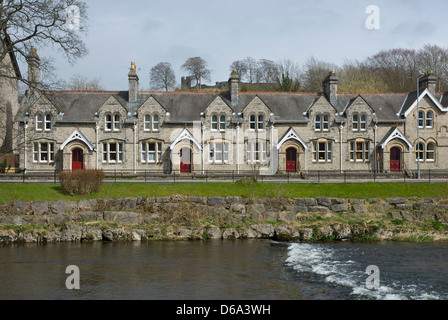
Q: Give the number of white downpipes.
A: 8